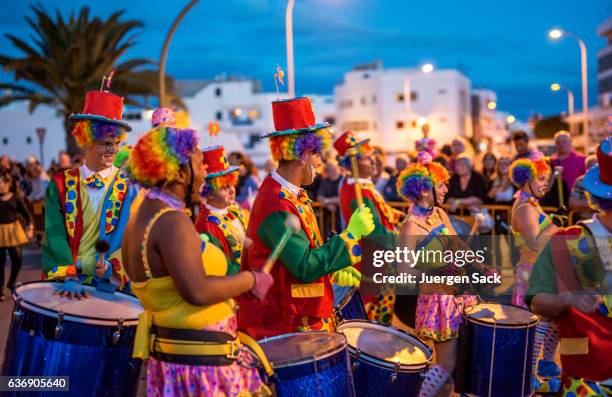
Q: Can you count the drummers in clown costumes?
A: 8